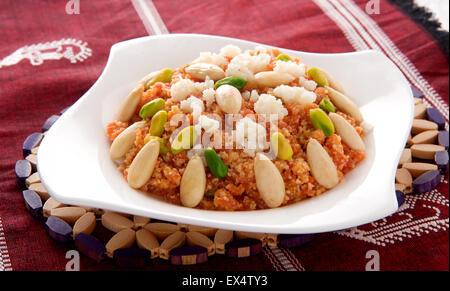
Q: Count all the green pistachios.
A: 12